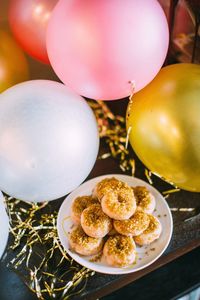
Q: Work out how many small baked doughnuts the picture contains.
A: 9